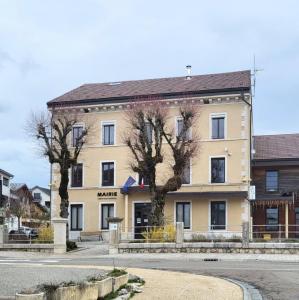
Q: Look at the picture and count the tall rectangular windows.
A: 14